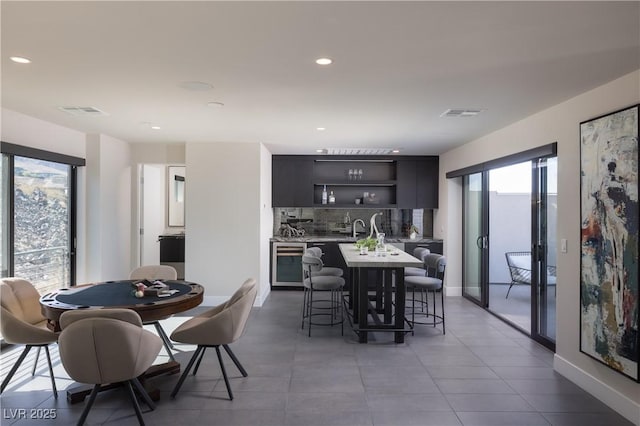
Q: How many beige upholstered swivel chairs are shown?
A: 4